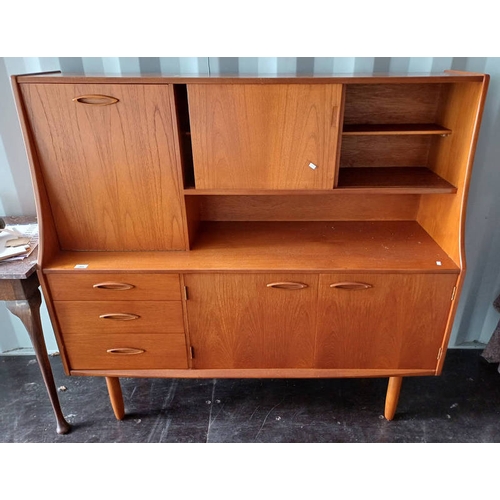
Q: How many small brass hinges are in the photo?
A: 4